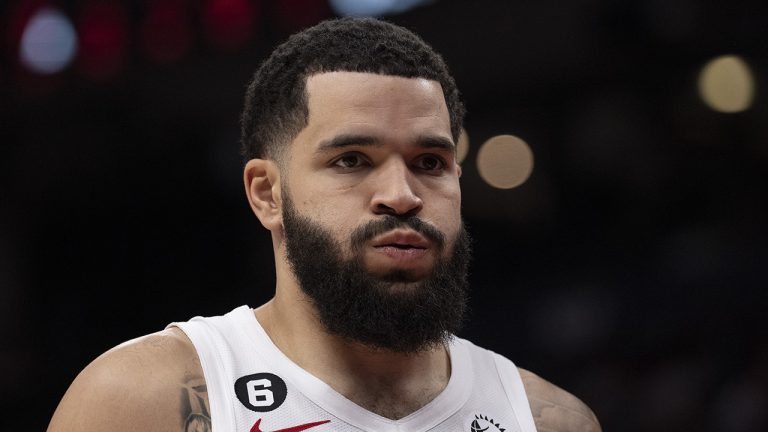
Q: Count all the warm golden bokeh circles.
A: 3